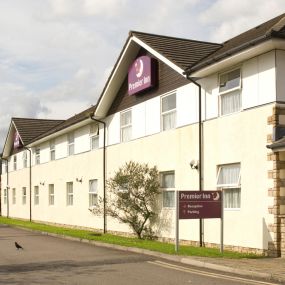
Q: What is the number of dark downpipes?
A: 4